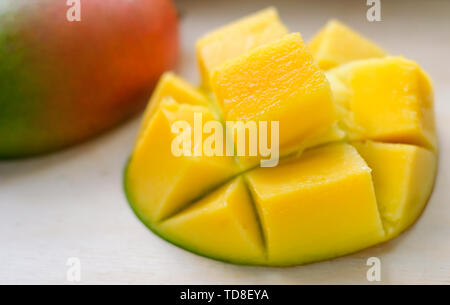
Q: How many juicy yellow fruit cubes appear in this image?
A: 9